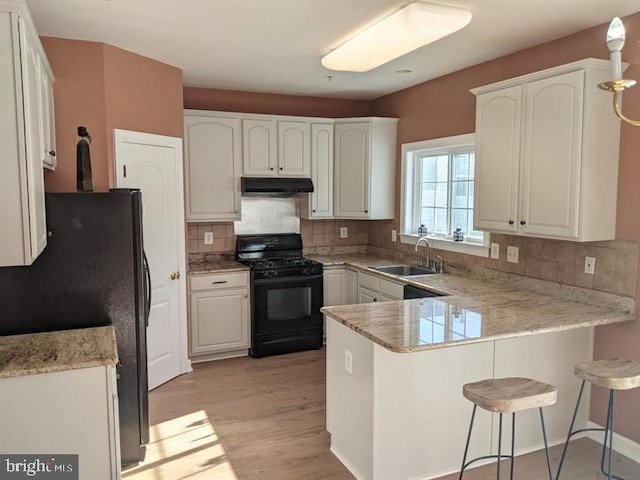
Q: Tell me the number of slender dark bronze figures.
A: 1